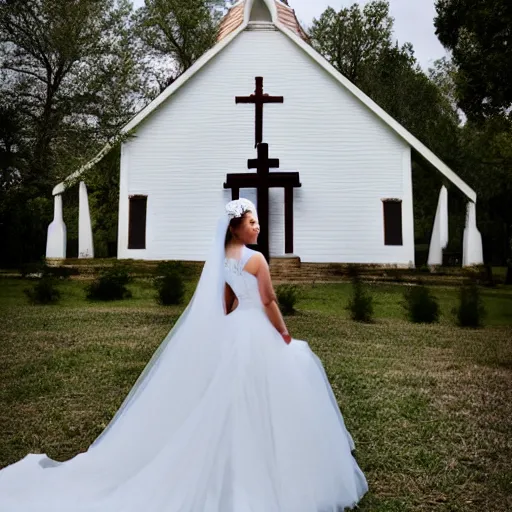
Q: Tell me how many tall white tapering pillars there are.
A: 4